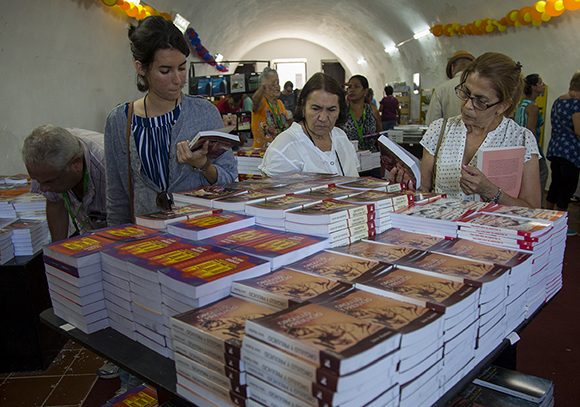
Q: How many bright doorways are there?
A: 1